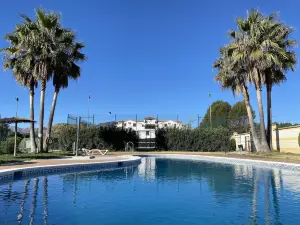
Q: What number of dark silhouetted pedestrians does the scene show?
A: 0